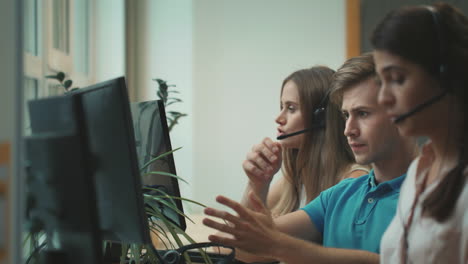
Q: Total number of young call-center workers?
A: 3